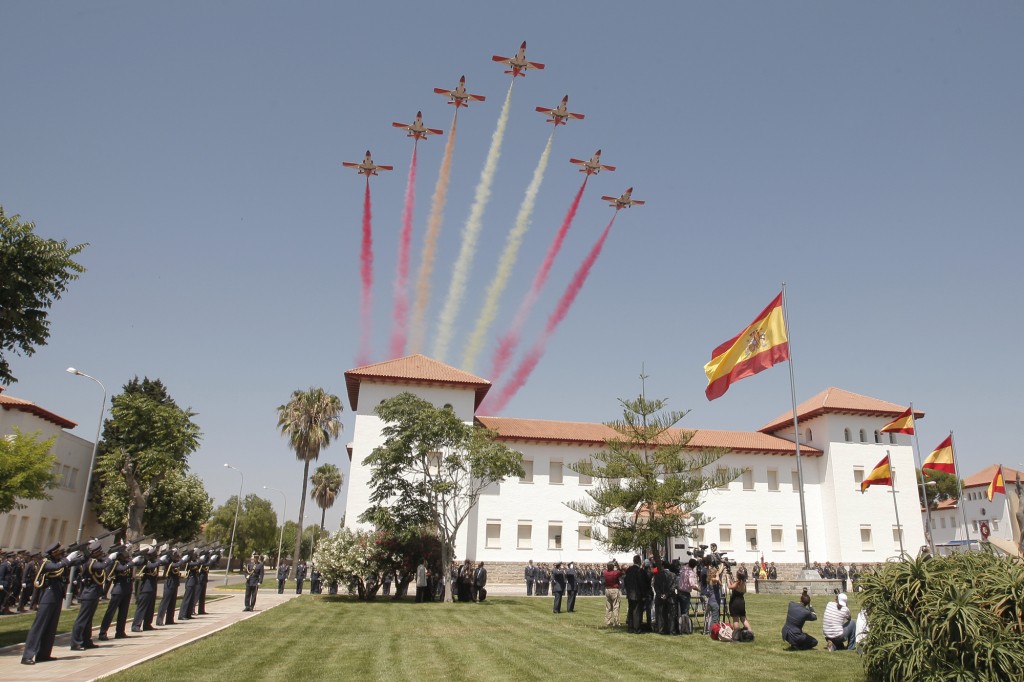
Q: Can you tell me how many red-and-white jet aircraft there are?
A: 7